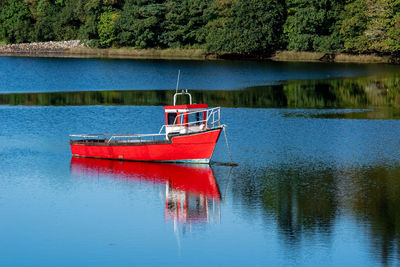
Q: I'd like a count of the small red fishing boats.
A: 1